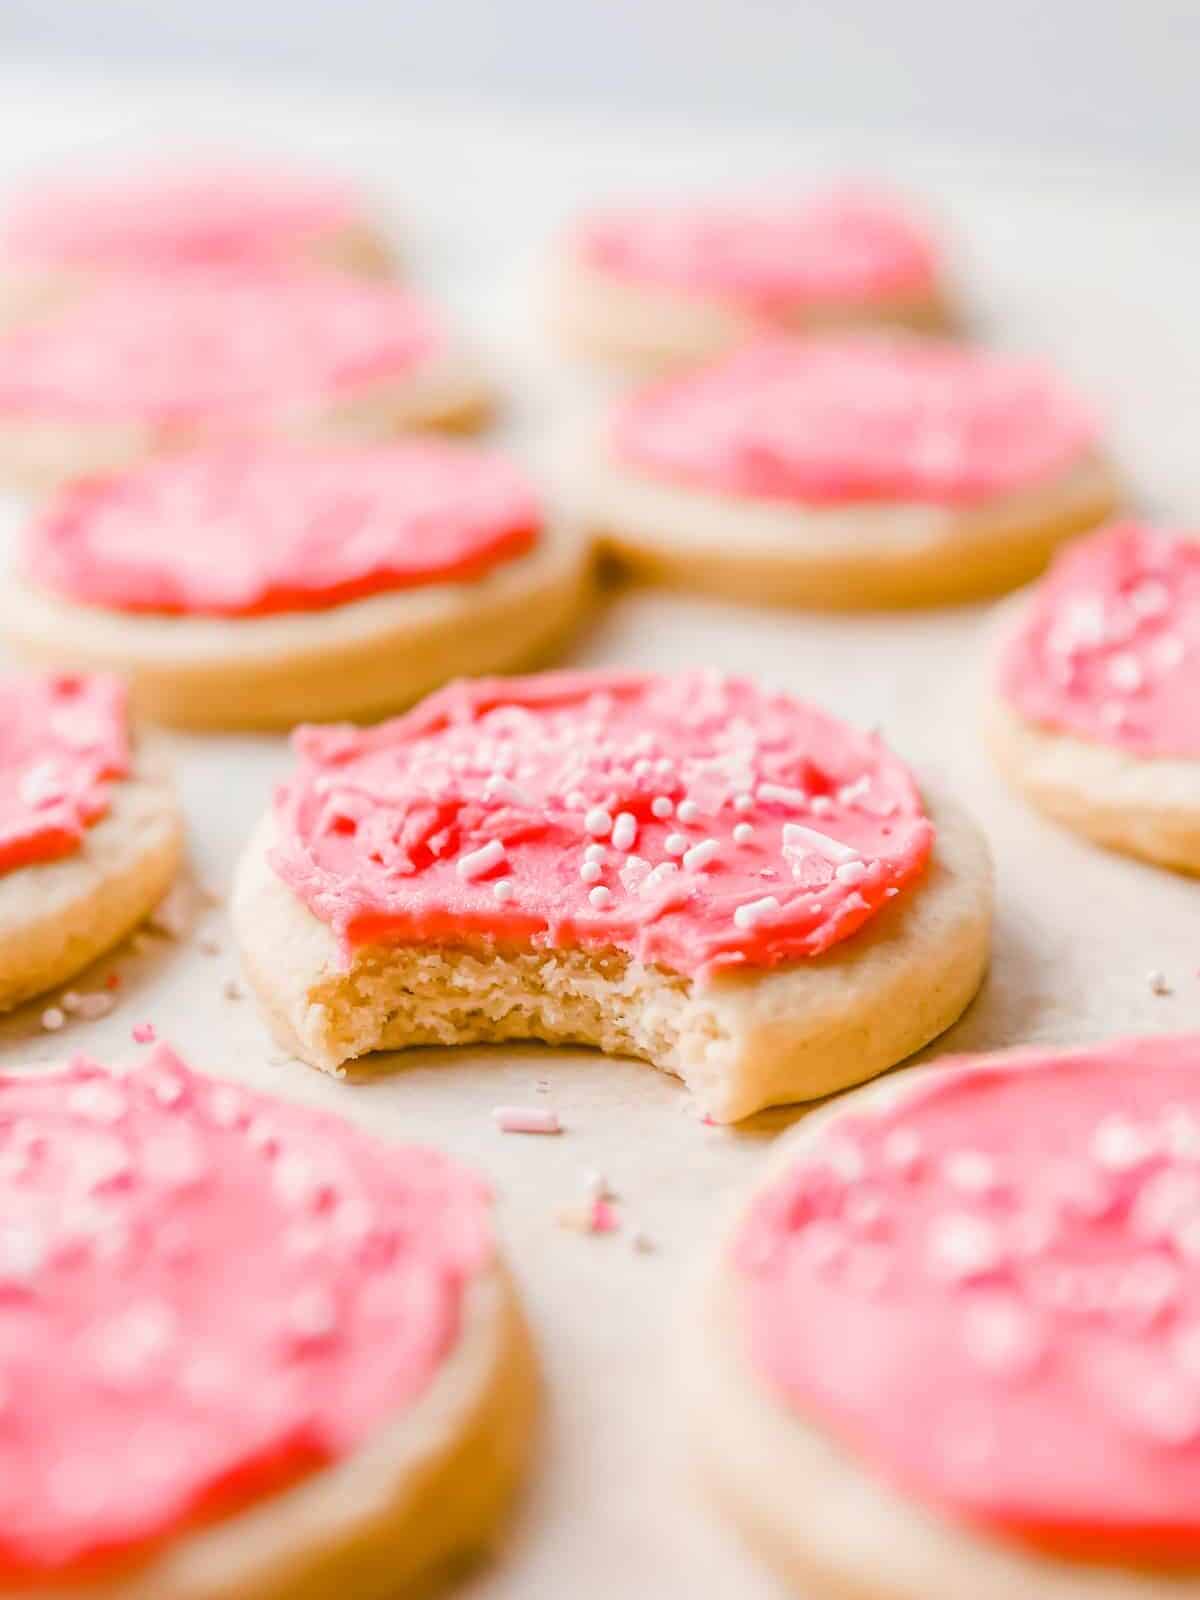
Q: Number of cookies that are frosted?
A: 10